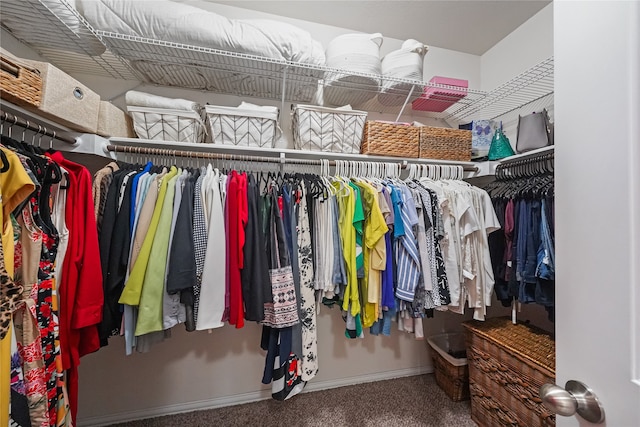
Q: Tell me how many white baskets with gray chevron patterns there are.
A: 3